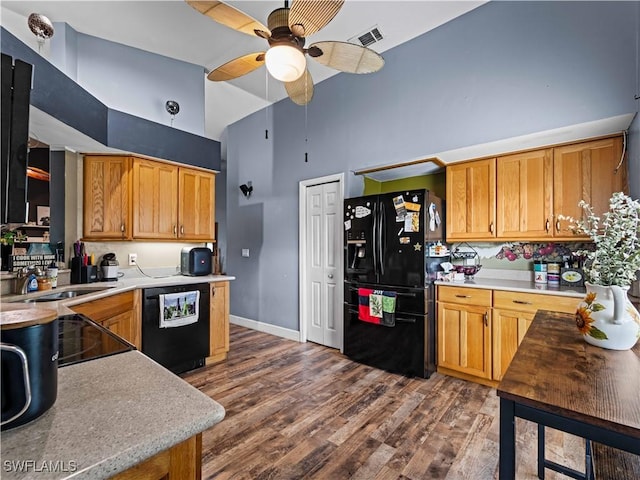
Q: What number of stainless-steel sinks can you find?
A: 1